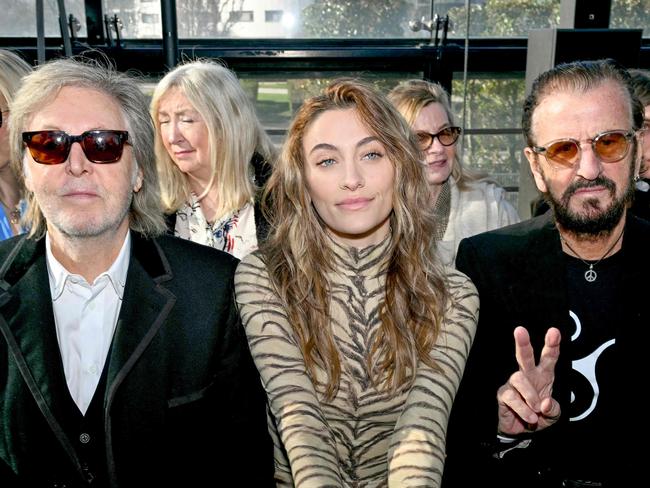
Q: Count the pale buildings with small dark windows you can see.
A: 1